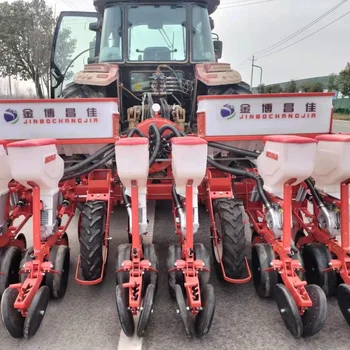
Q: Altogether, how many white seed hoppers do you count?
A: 6